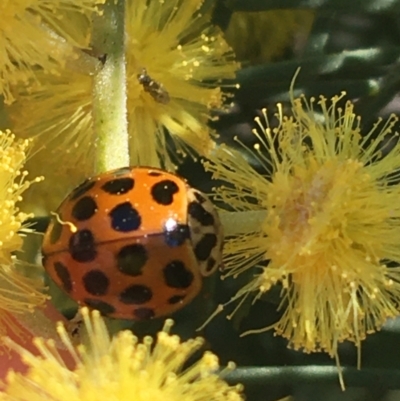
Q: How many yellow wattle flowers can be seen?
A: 5